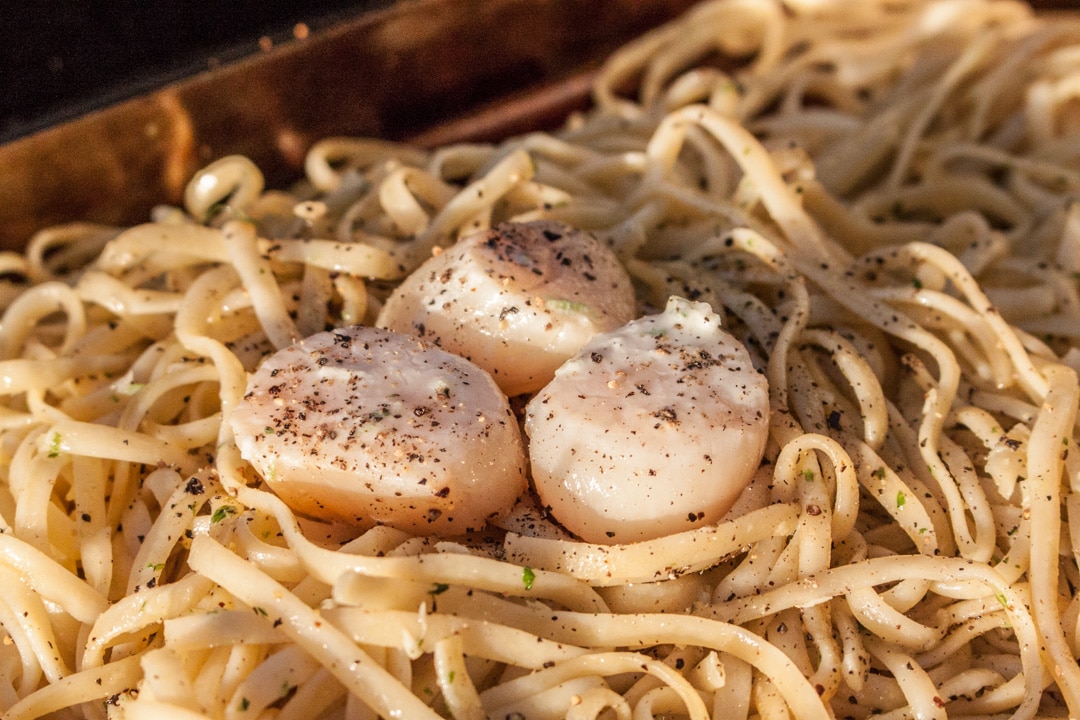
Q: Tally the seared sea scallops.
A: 3